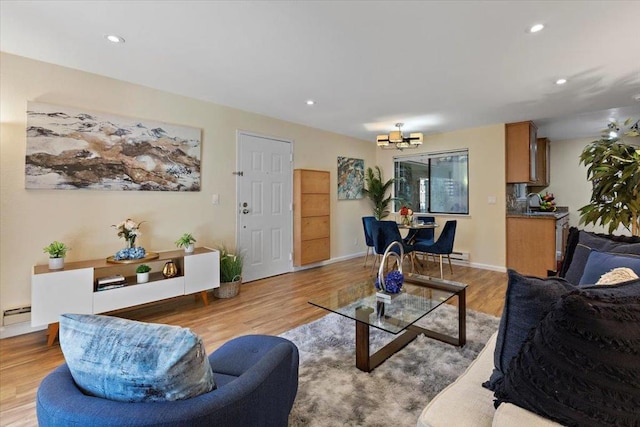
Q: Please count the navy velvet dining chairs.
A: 4